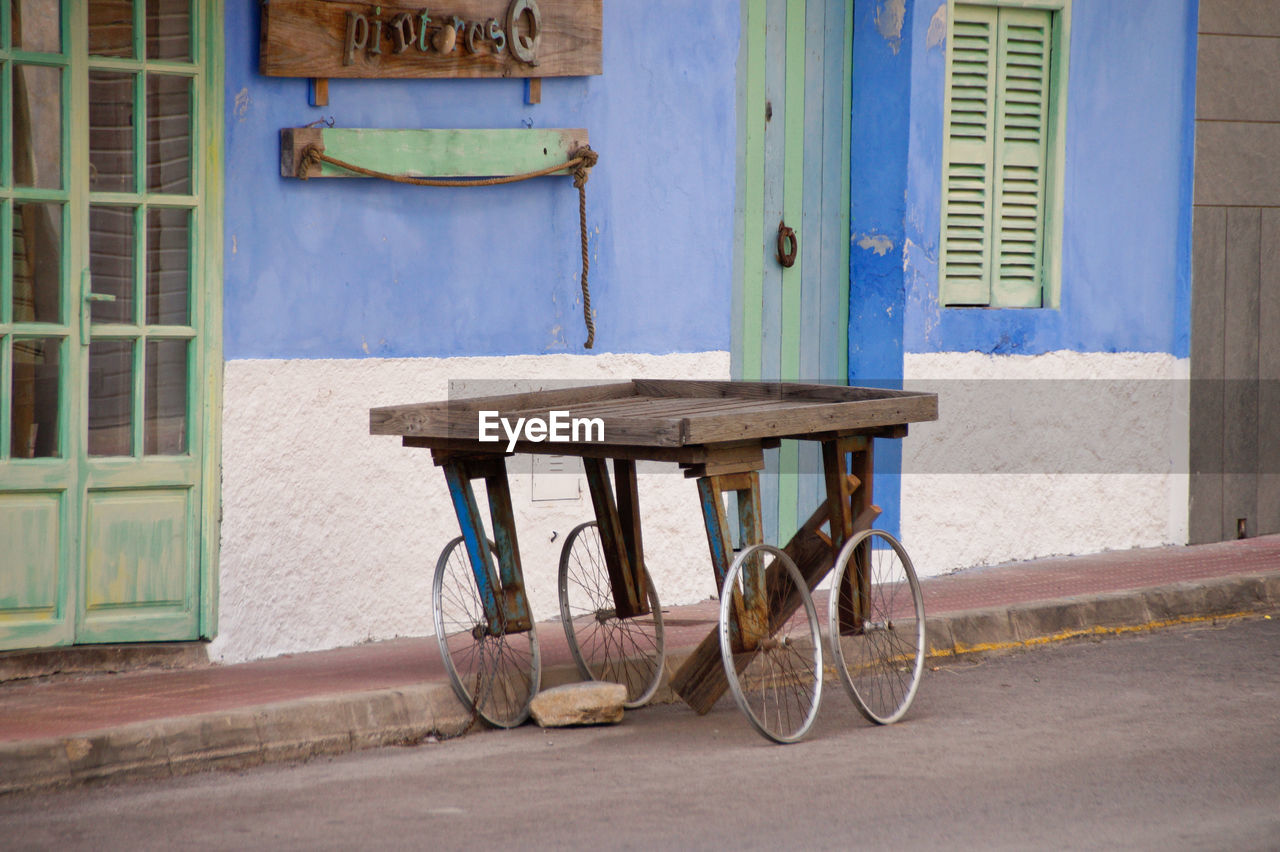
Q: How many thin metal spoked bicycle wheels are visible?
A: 4